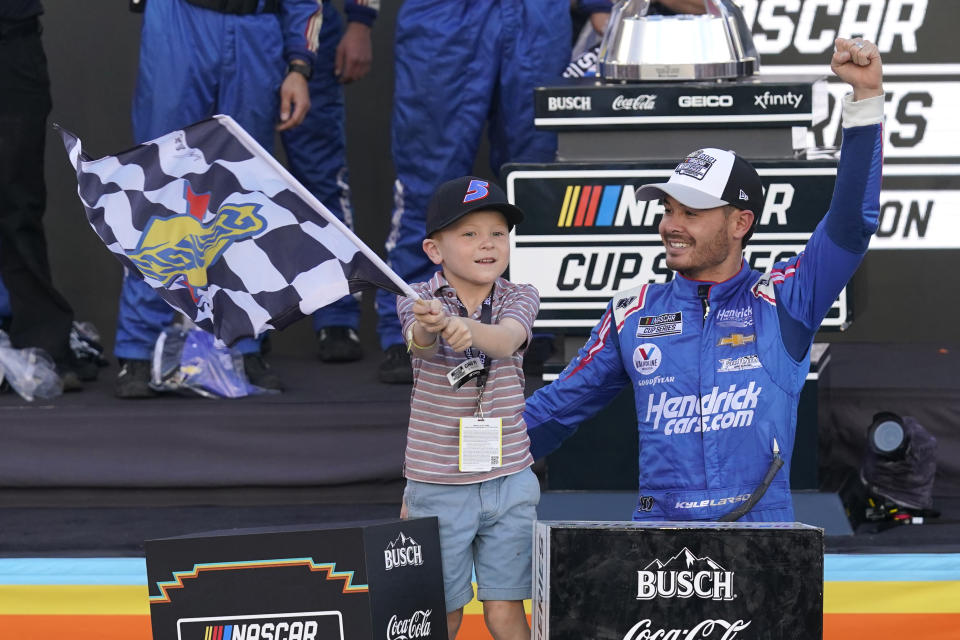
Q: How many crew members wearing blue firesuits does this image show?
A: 3